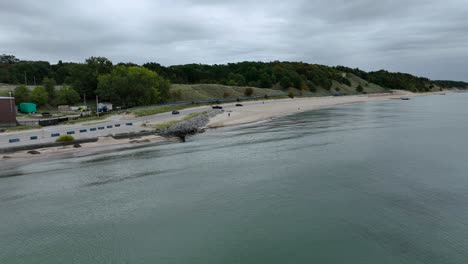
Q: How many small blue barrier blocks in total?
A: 10